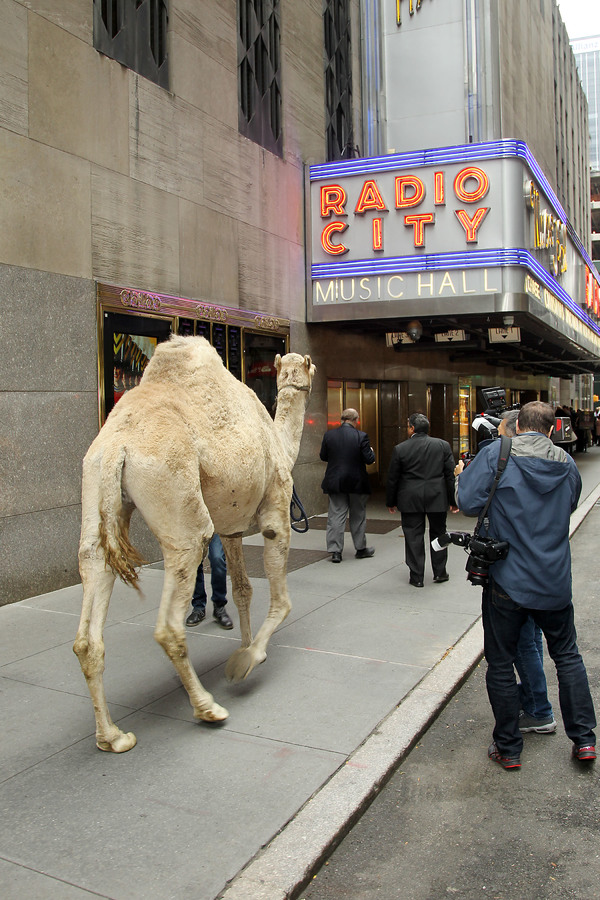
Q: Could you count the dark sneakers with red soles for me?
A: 2